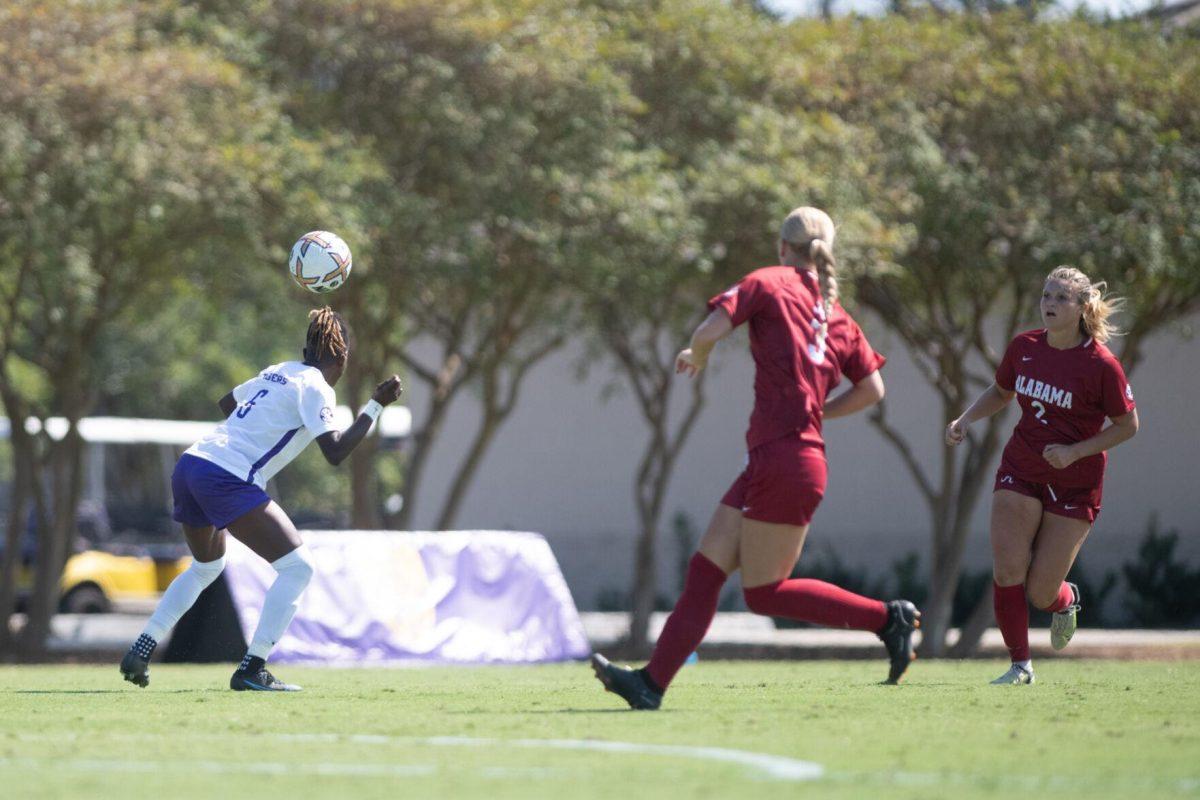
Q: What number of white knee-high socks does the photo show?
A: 2